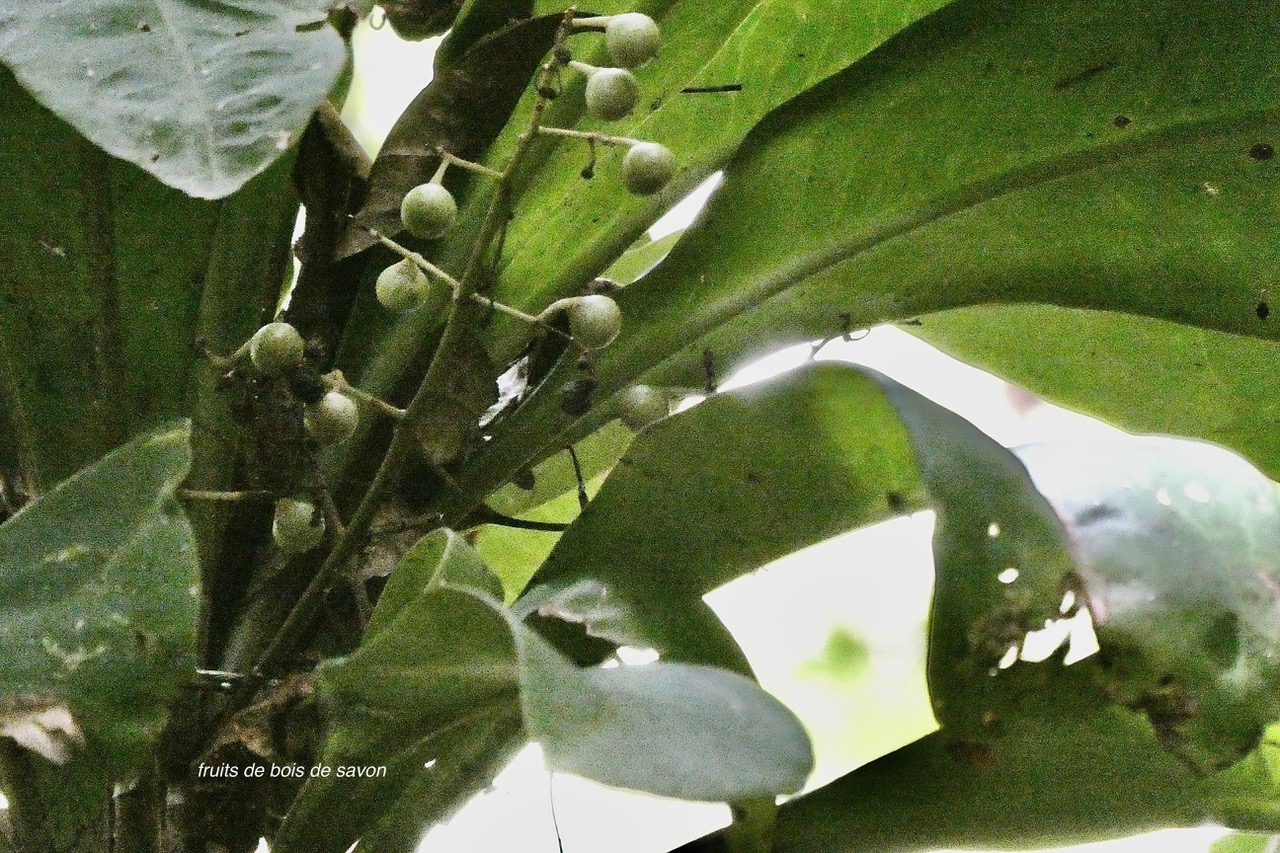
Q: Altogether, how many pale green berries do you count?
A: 10